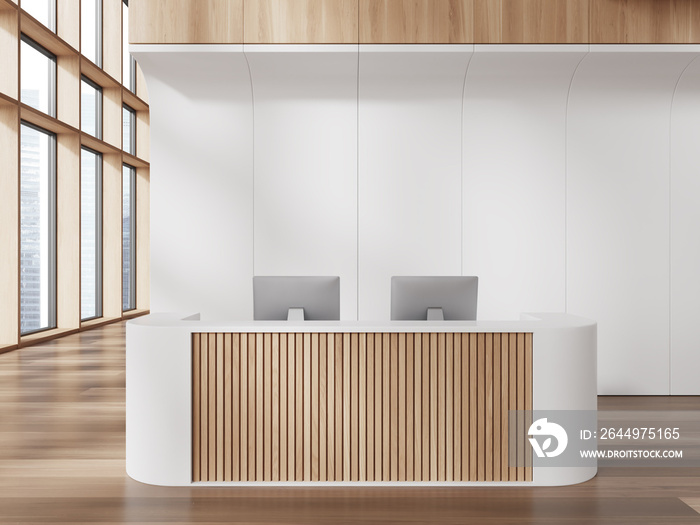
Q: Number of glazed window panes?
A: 9